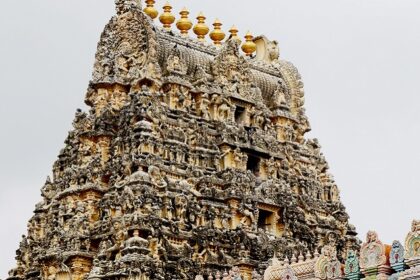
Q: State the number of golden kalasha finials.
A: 7